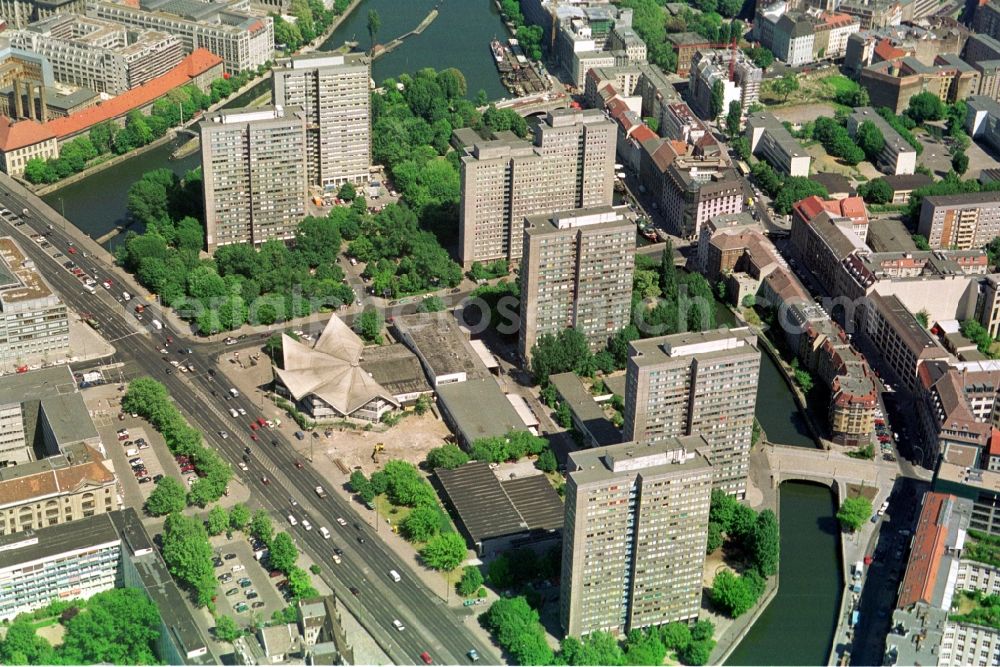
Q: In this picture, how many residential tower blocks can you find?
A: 6